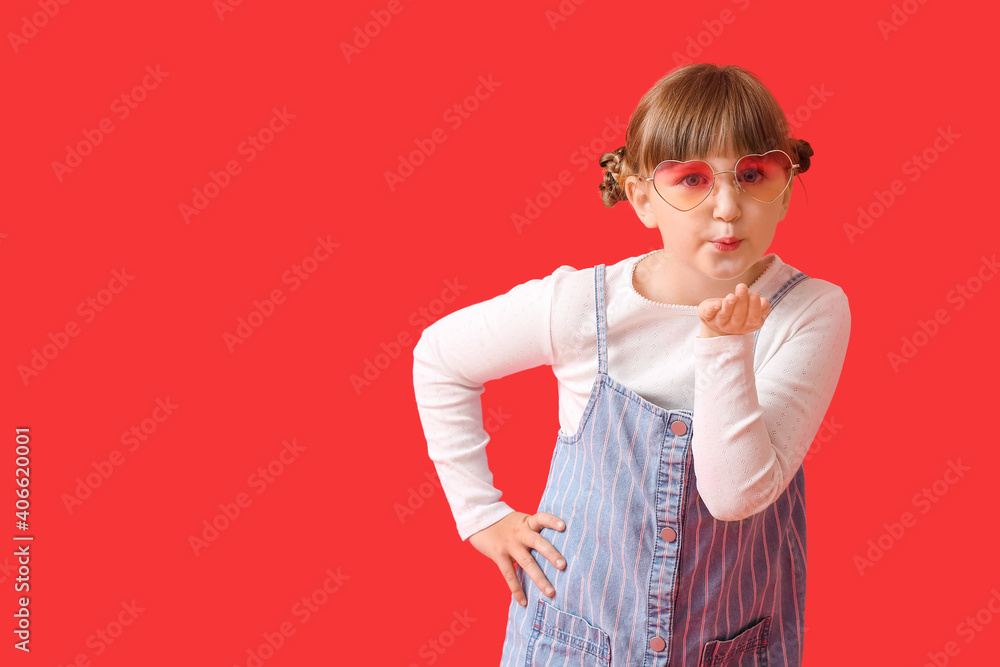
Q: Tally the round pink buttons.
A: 3